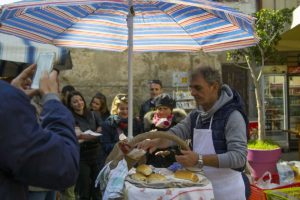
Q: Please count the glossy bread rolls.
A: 4